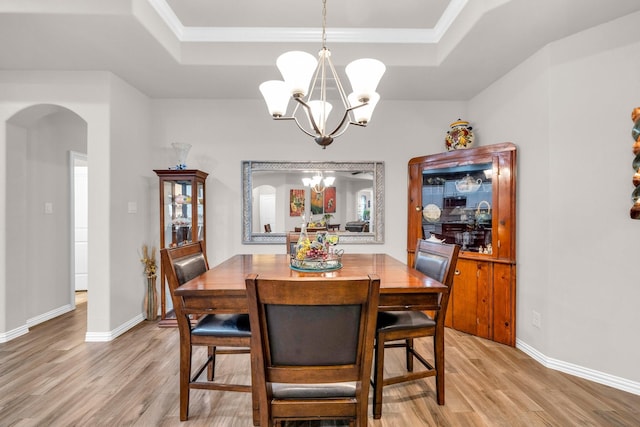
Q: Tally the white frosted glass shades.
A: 5